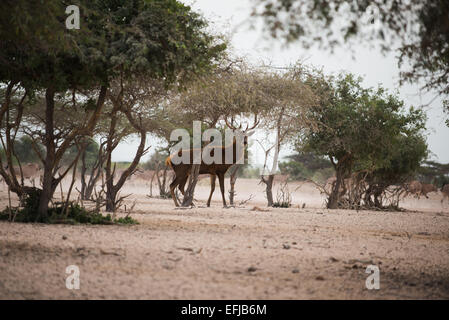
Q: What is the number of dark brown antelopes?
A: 1